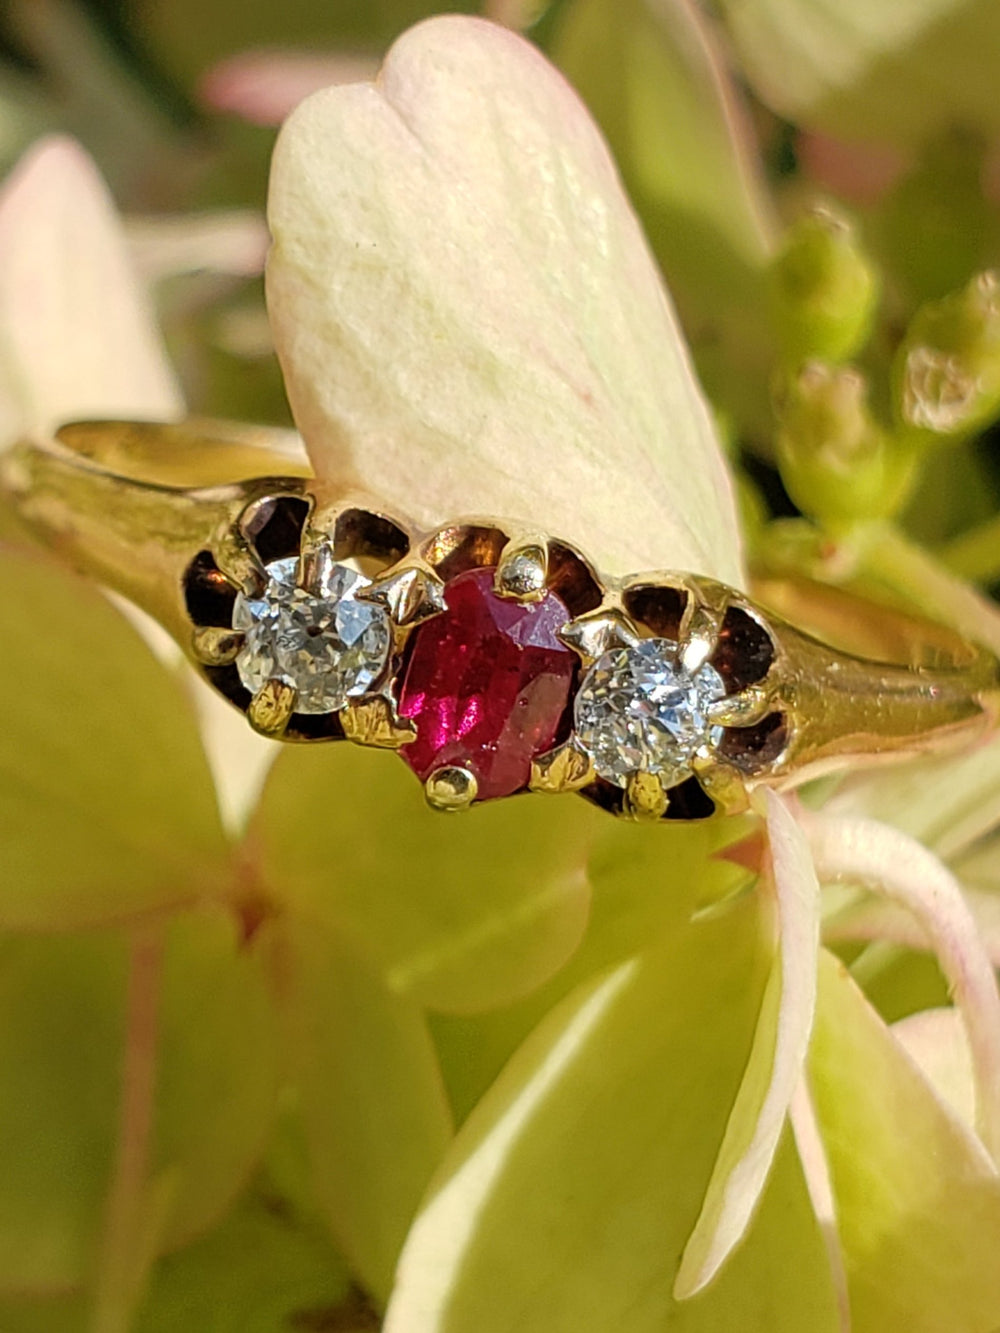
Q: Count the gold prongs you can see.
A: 14